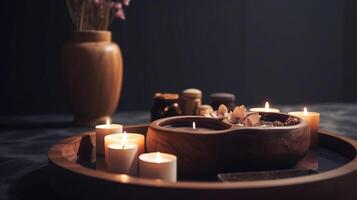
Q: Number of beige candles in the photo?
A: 6